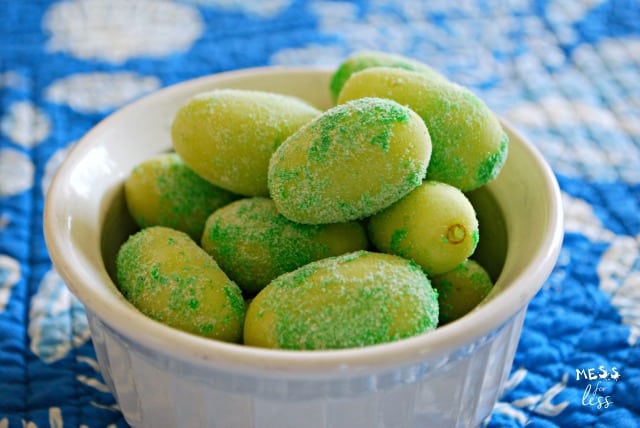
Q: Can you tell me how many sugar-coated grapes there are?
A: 10